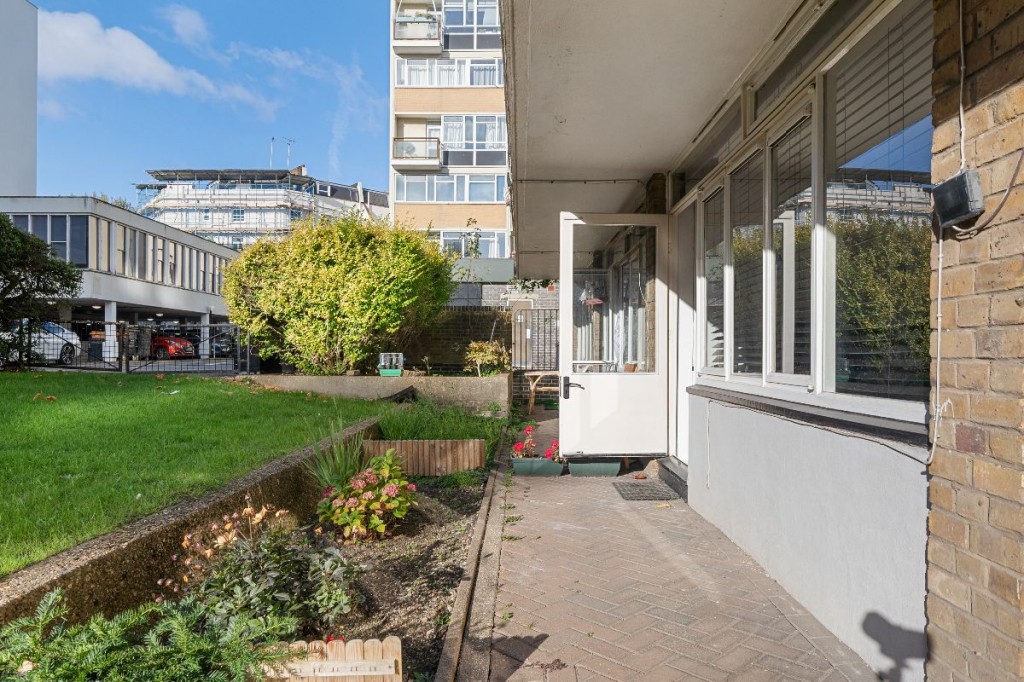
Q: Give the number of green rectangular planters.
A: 2